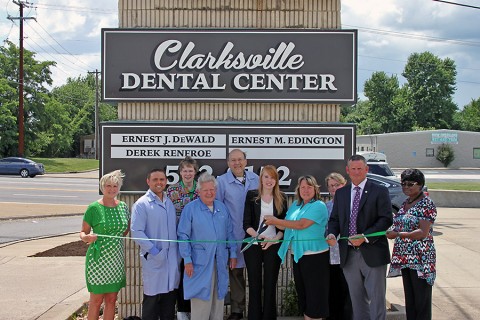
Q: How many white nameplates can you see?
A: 4